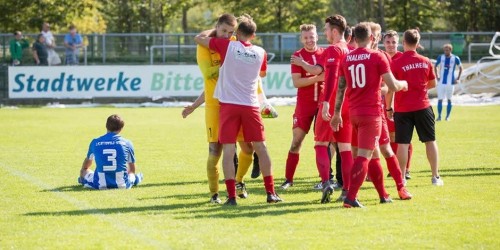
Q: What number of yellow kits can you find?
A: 1